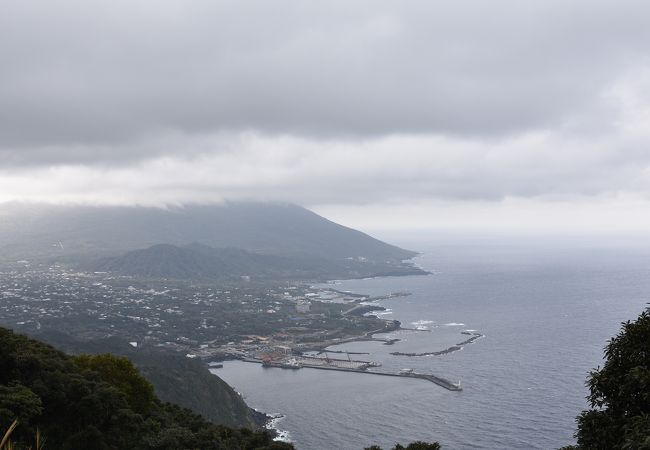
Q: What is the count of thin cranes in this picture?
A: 2